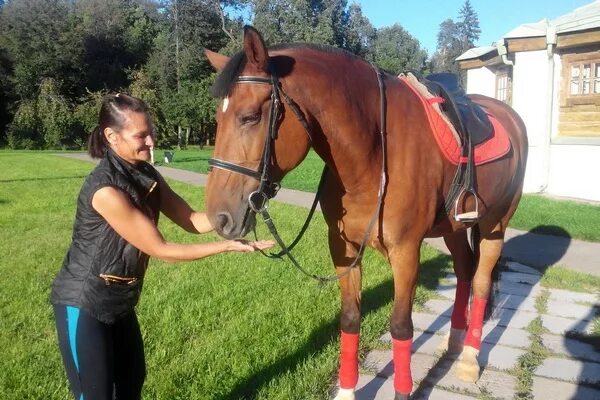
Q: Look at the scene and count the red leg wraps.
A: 4